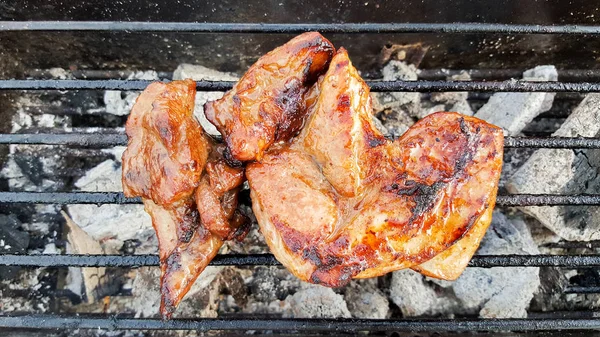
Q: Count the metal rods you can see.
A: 6